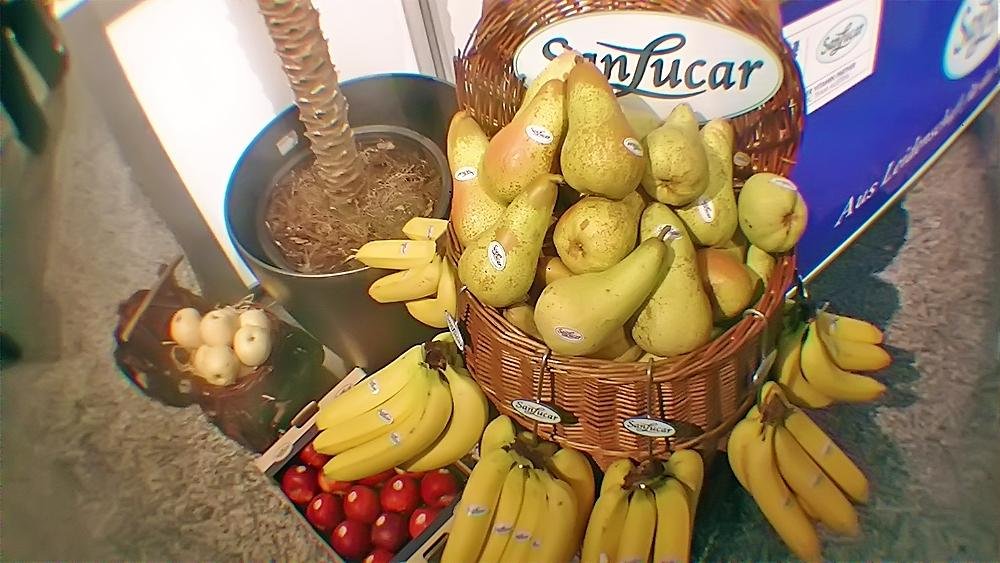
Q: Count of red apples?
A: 13